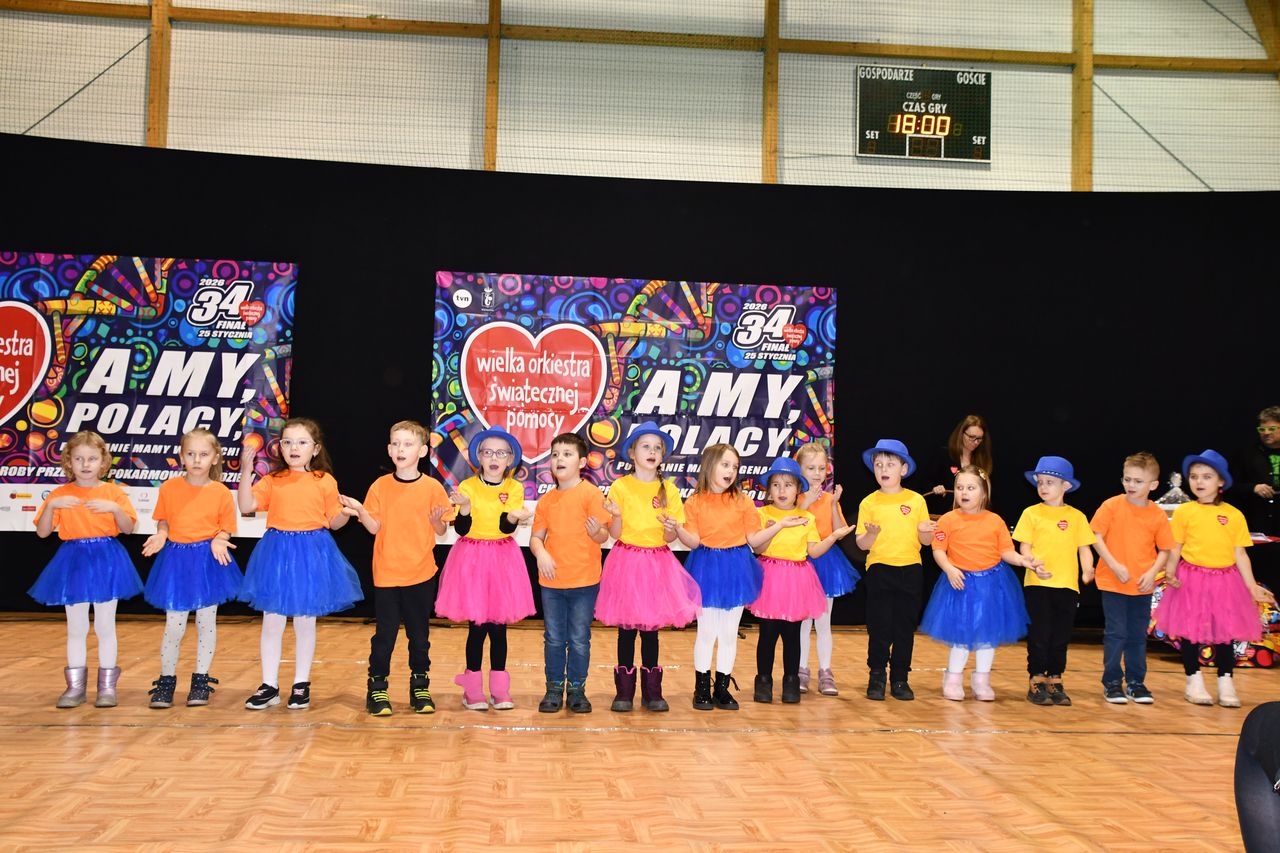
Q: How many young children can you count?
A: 15